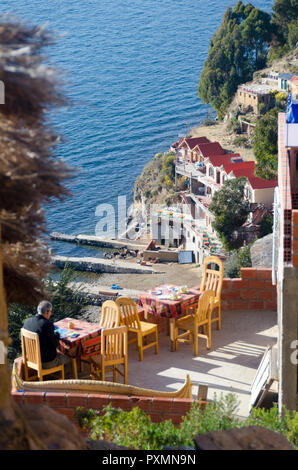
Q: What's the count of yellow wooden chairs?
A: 6